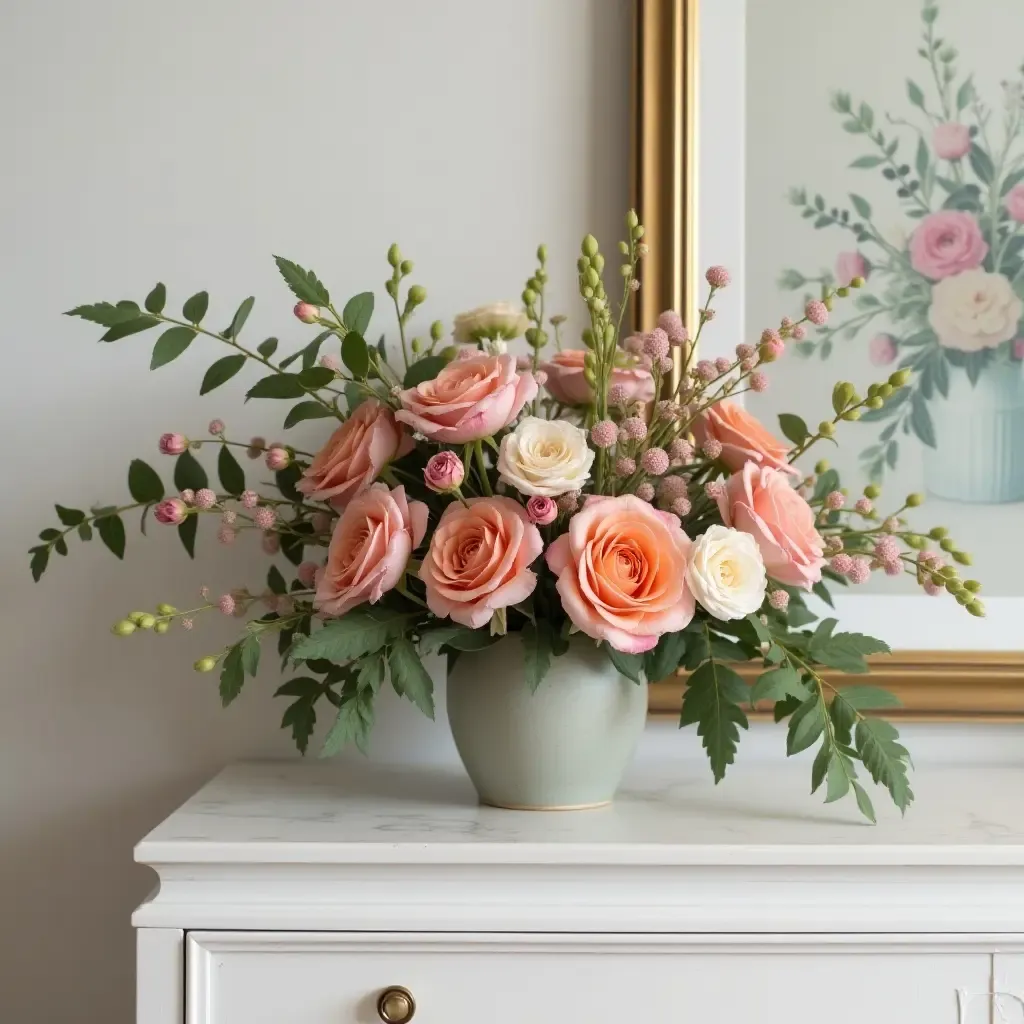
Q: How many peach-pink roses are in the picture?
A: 8